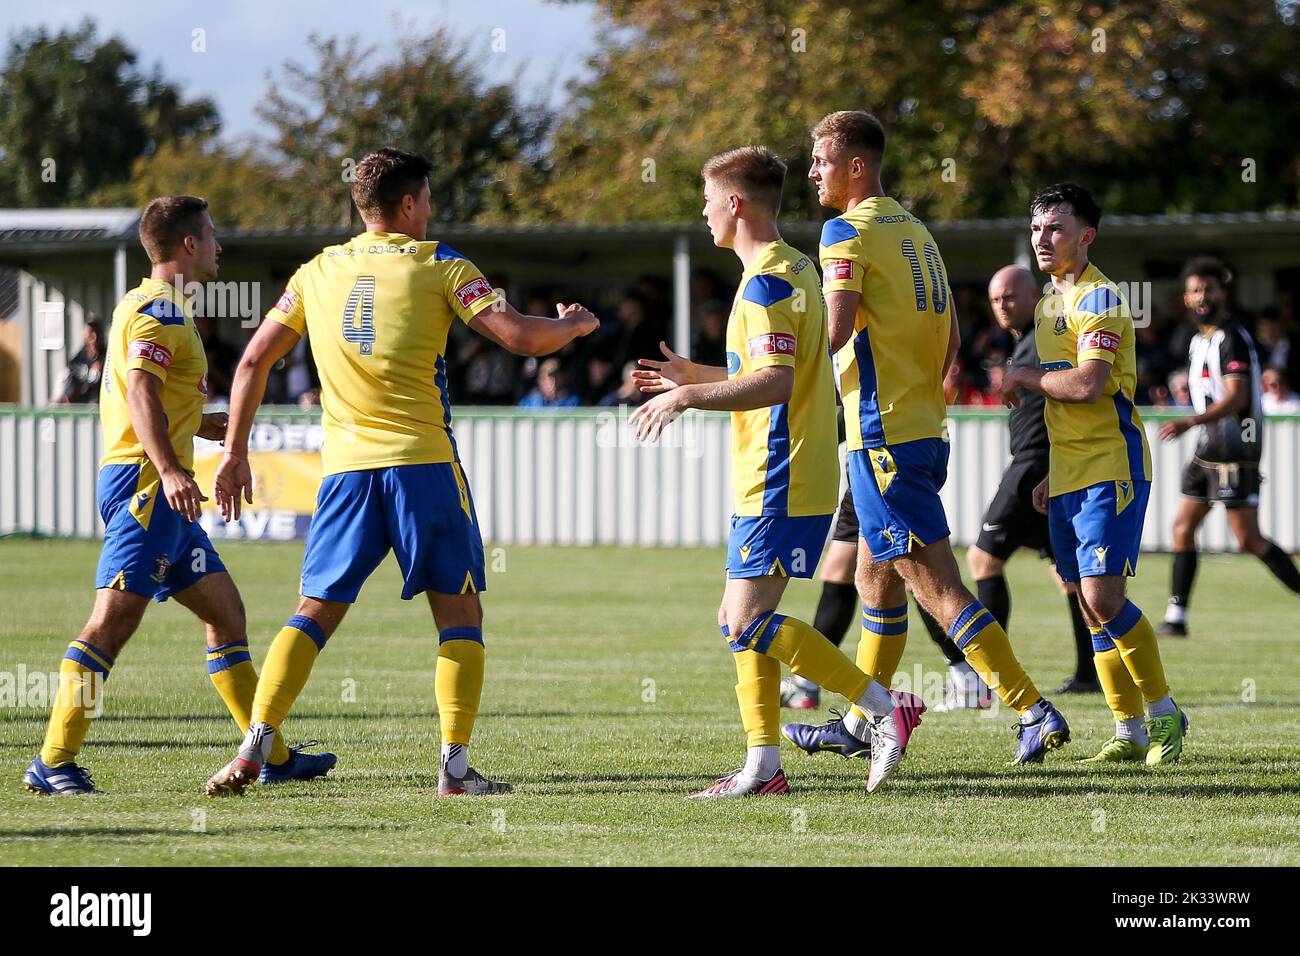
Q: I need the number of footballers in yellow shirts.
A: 5